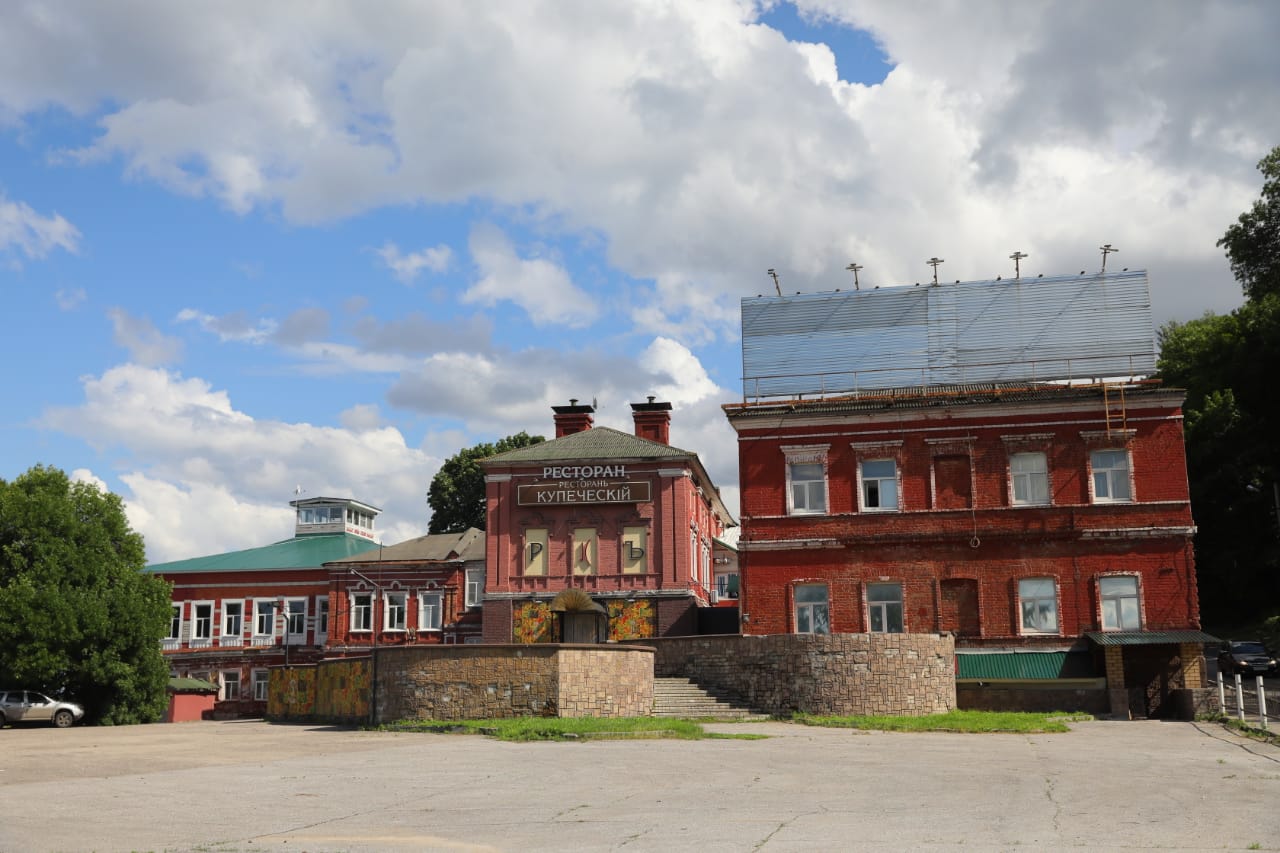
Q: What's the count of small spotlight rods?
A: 5